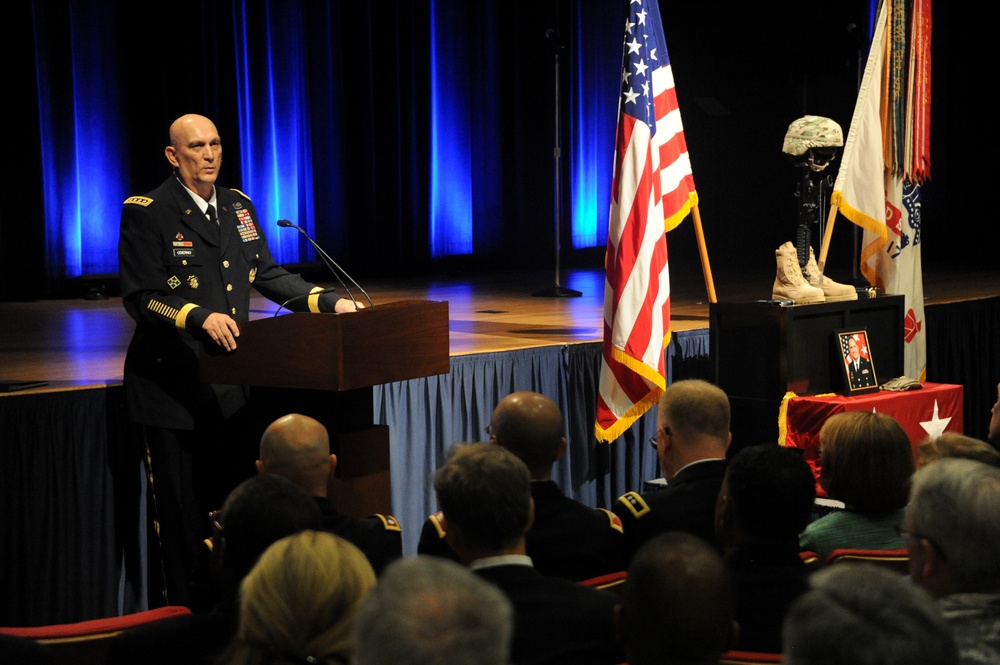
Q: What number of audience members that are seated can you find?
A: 14